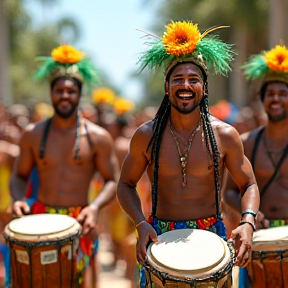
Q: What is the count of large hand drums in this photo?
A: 3